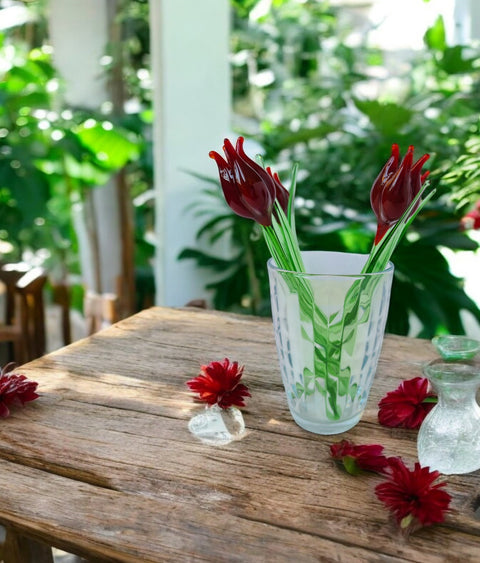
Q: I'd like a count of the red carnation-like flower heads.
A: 5